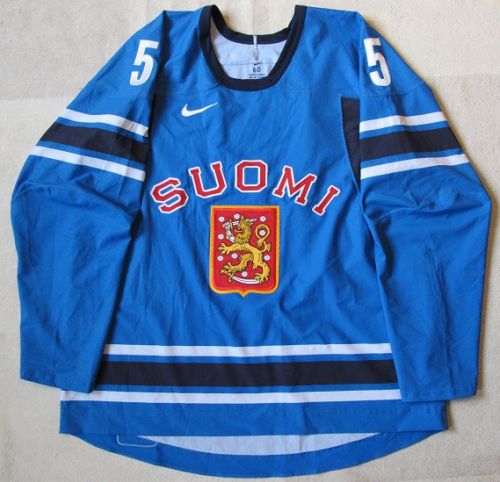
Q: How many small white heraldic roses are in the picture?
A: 9